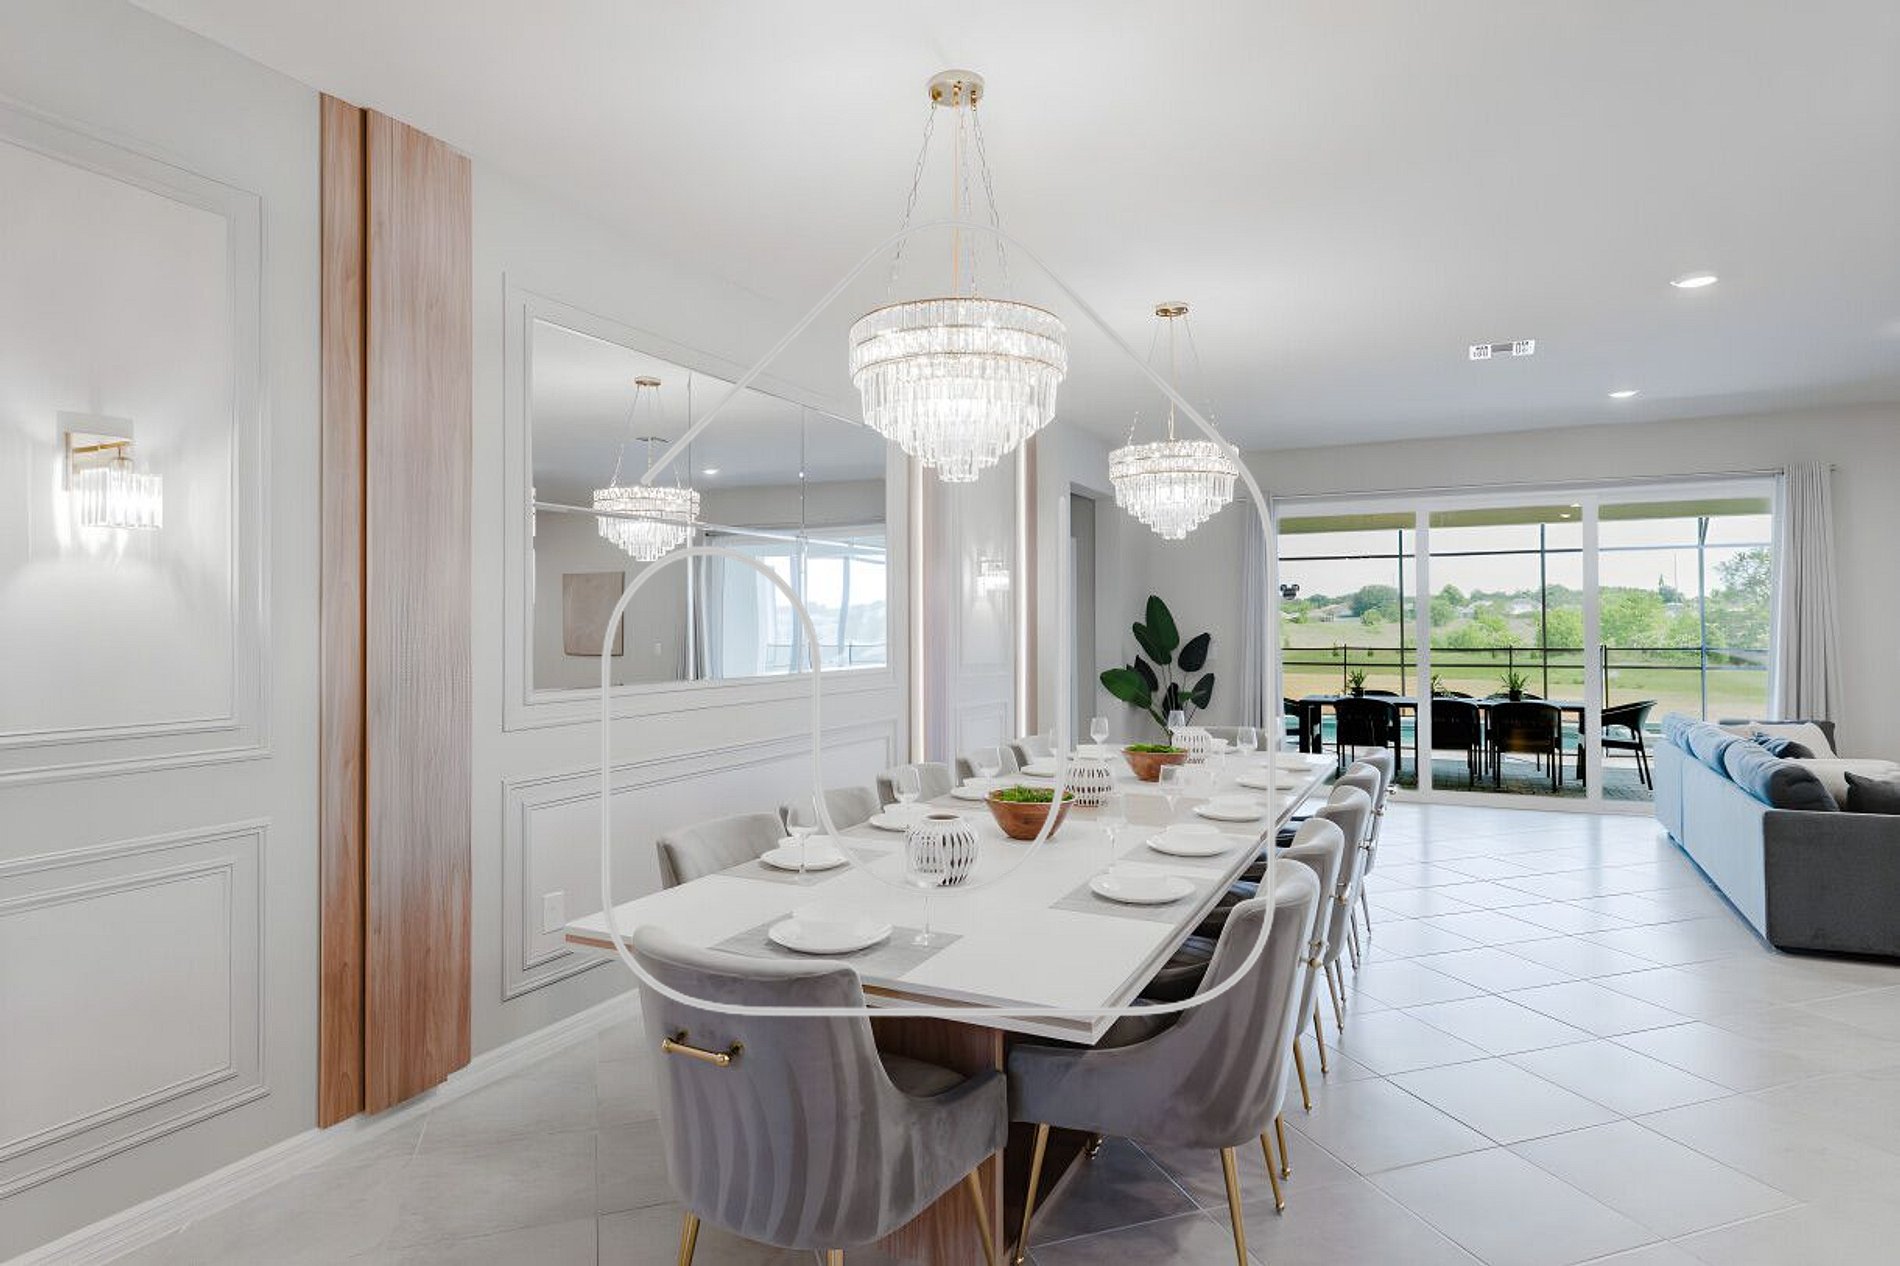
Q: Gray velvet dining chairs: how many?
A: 12